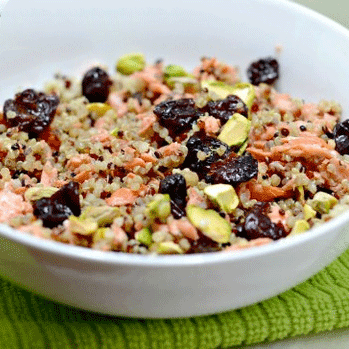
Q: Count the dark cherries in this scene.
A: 11